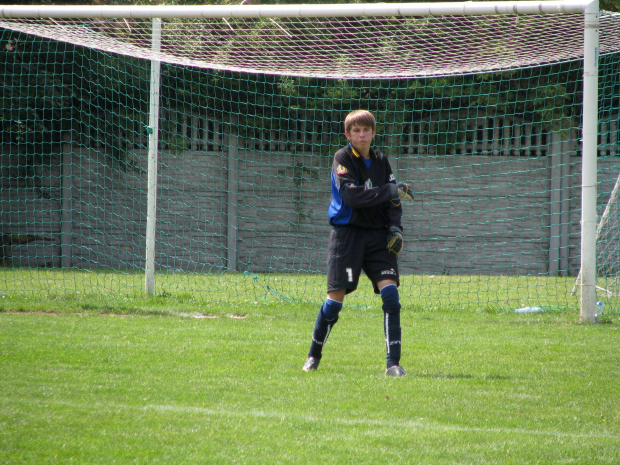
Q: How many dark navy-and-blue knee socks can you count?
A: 2